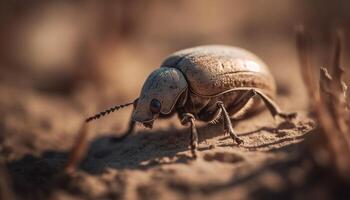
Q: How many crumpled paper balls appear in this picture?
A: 0